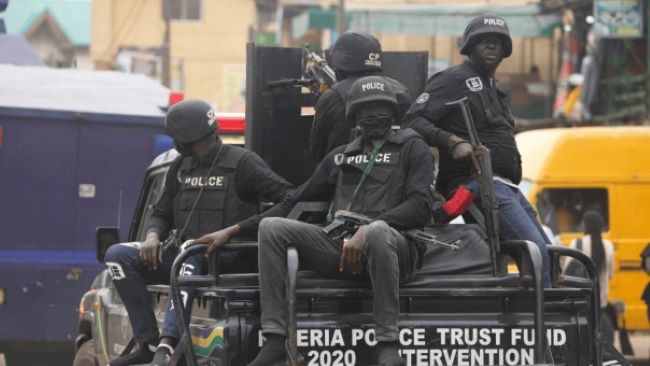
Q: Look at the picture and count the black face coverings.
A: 1